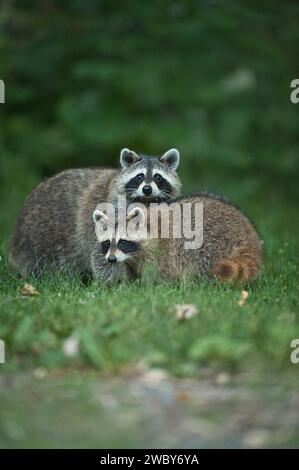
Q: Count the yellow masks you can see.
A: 0